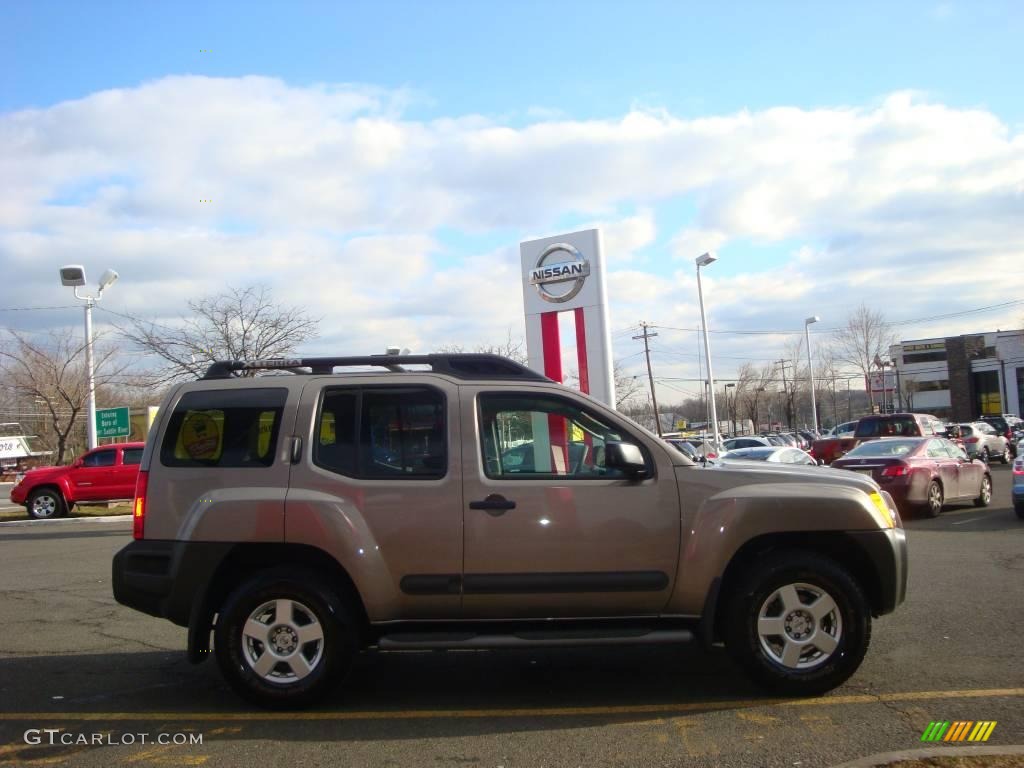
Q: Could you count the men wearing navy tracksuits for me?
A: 0